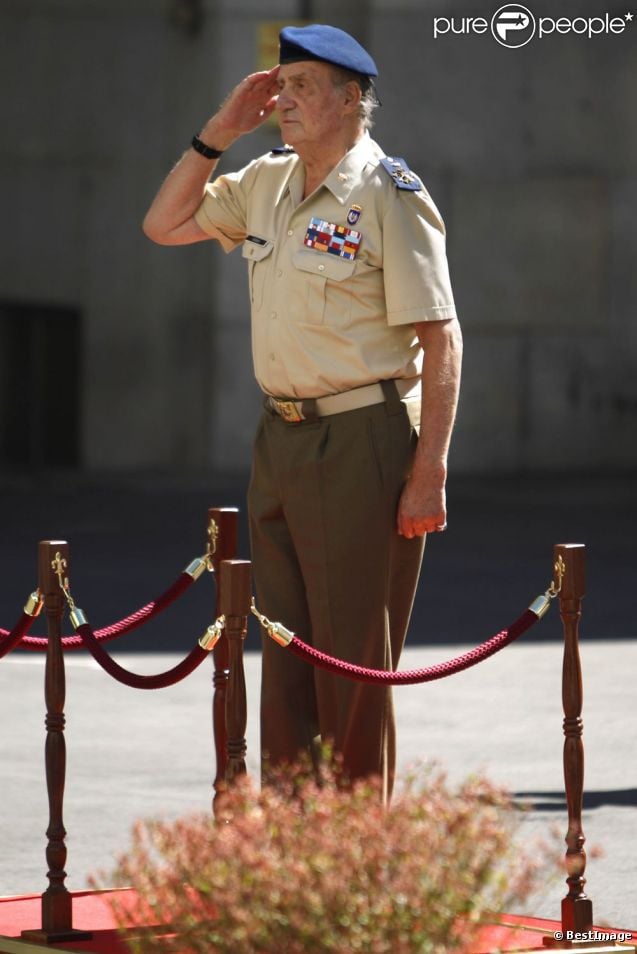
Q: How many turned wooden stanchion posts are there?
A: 4